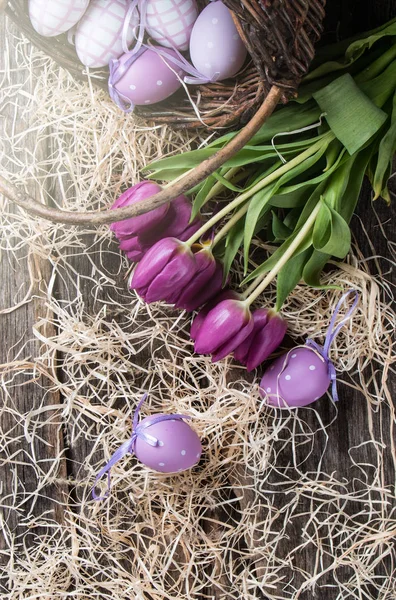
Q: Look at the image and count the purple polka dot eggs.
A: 4